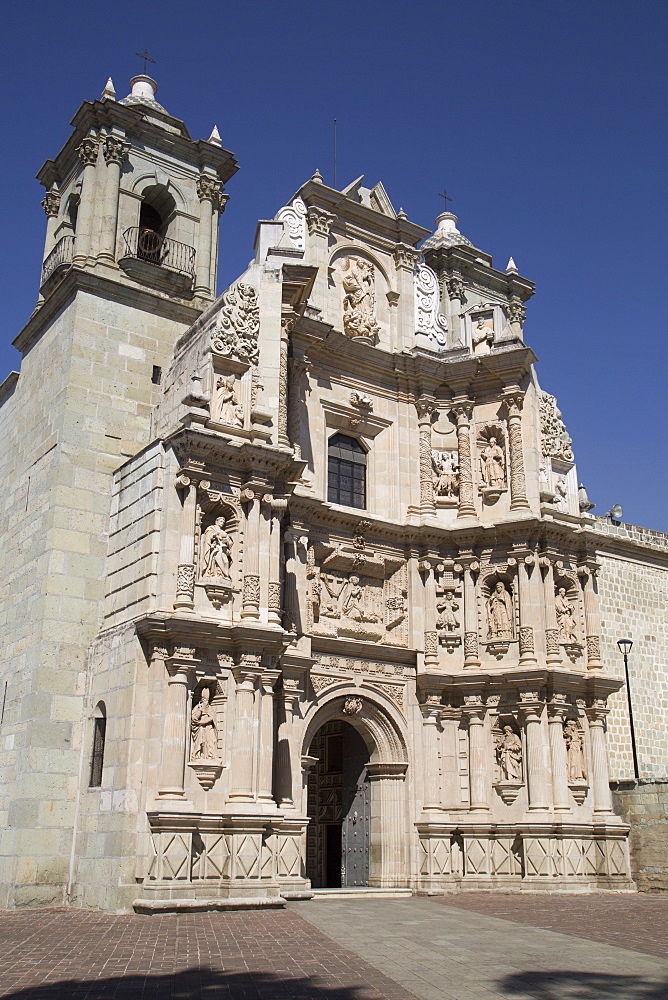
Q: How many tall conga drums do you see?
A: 0